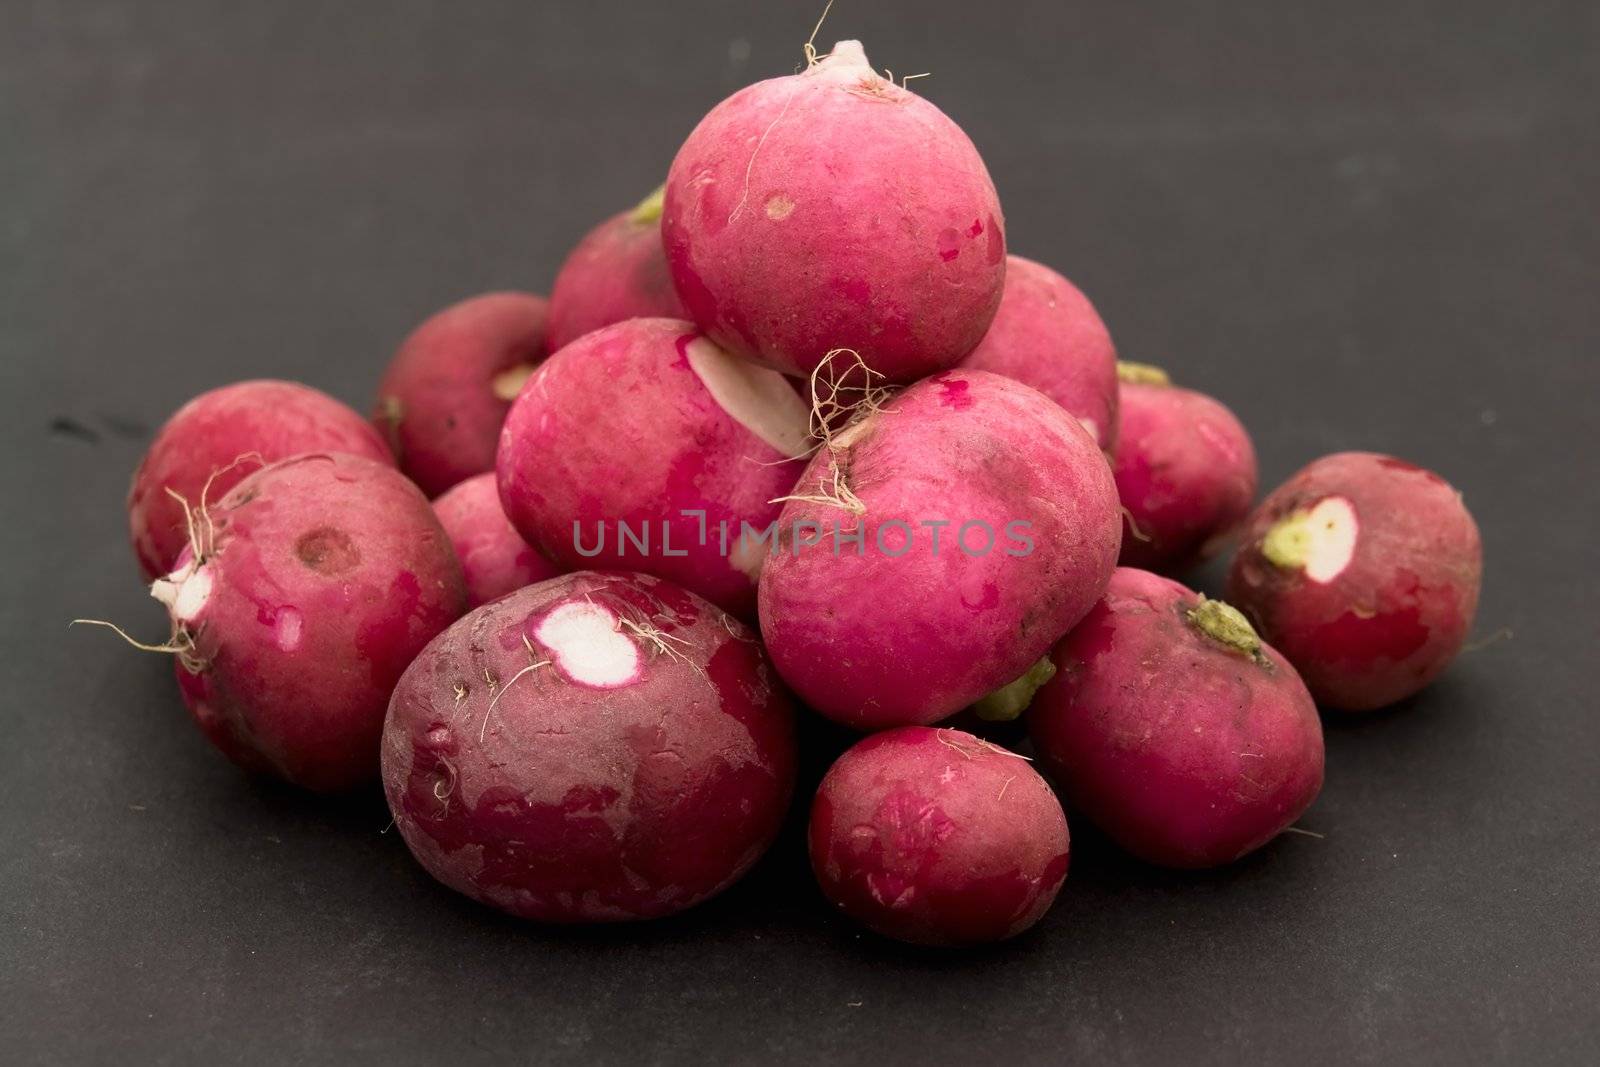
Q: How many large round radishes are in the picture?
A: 14